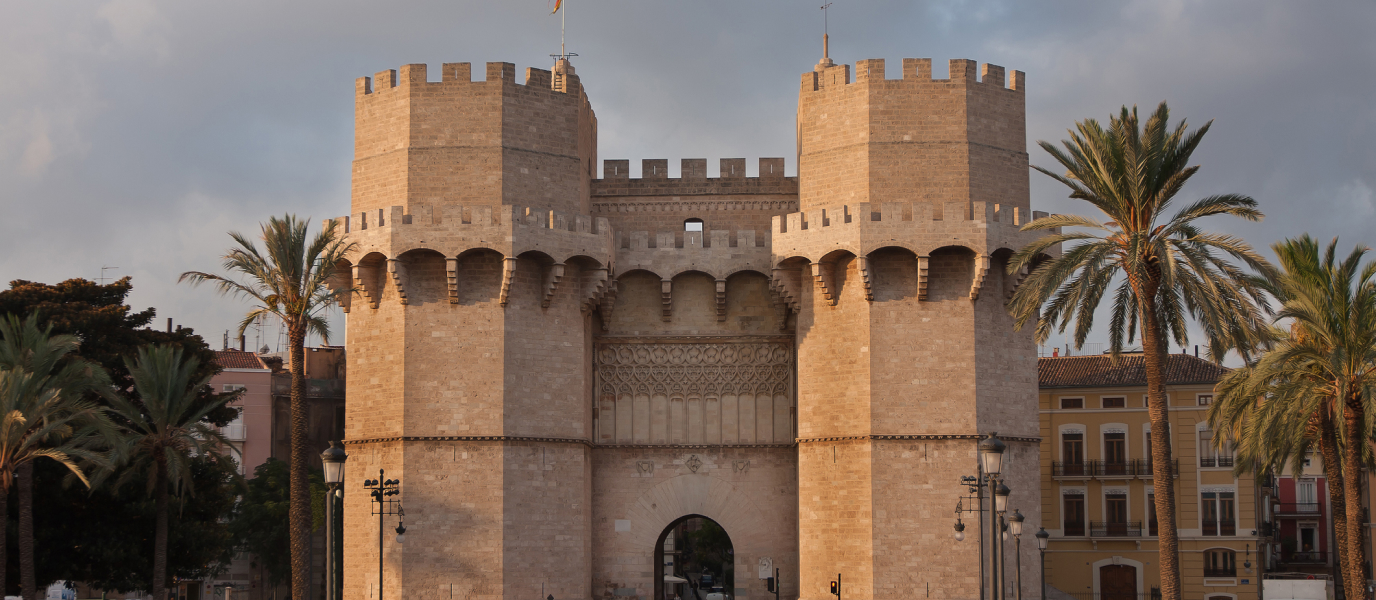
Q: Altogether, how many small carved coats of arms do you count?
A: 3